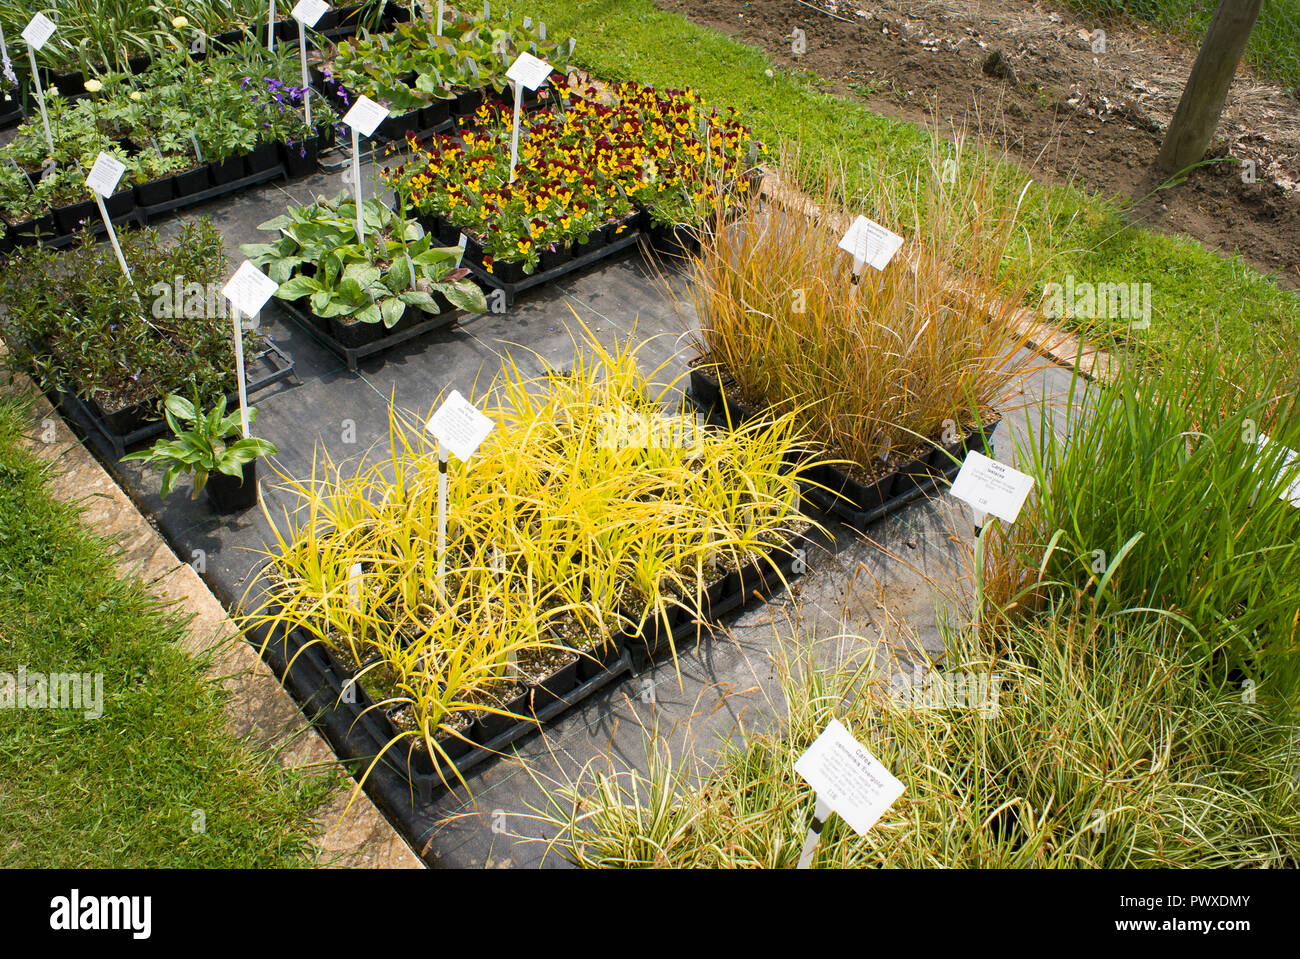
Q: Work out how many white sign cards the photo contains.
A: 11